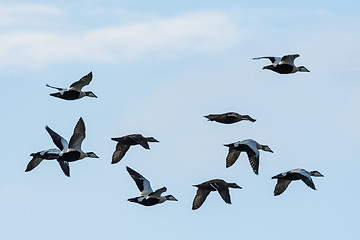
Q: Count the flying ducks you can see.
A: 10